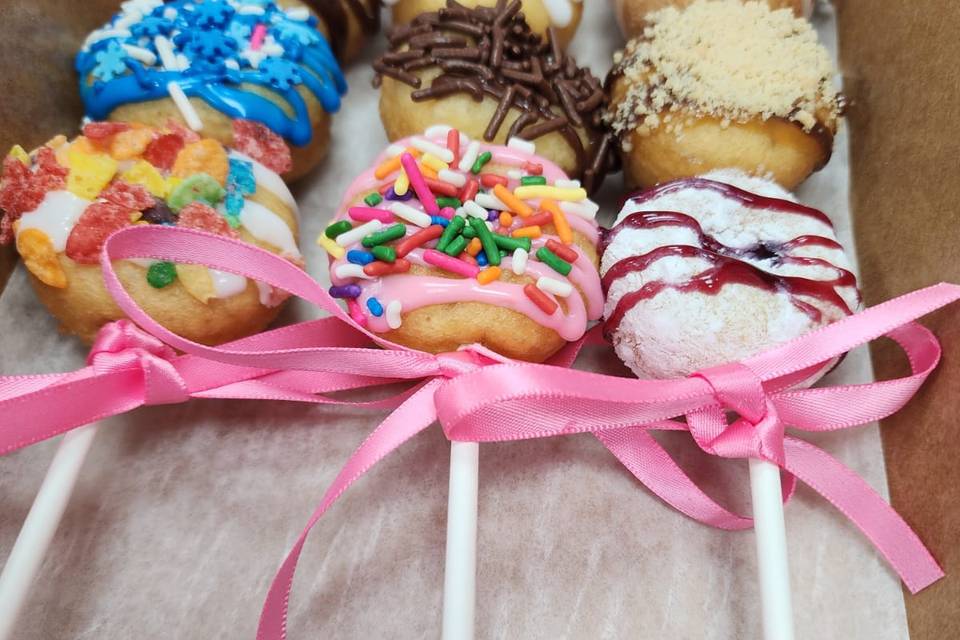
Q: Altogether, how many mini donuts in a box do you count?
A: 9